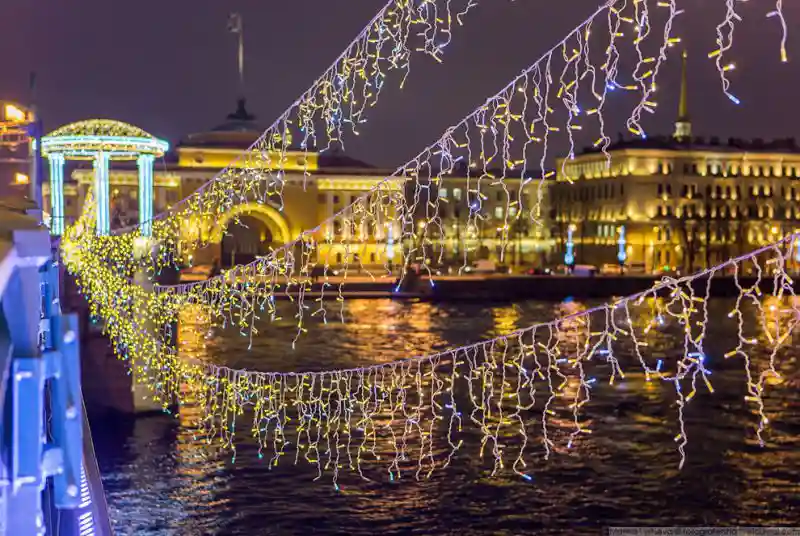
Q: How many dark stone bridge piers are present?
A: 1